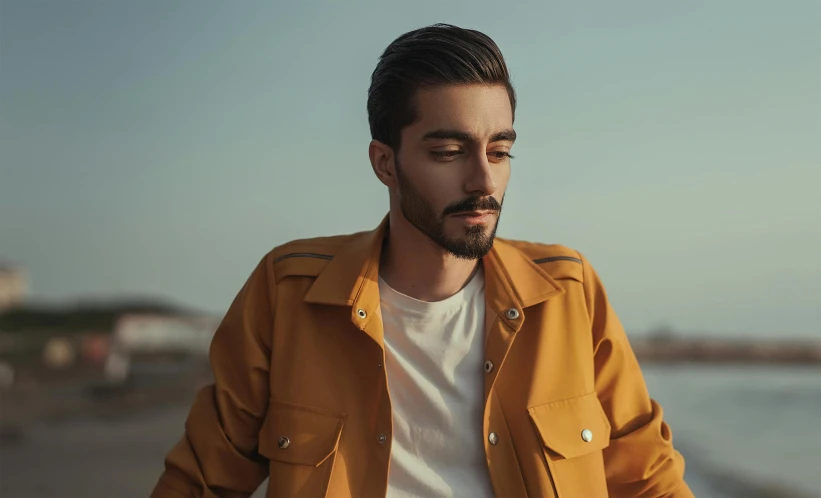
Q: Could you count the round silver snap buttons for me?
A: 7